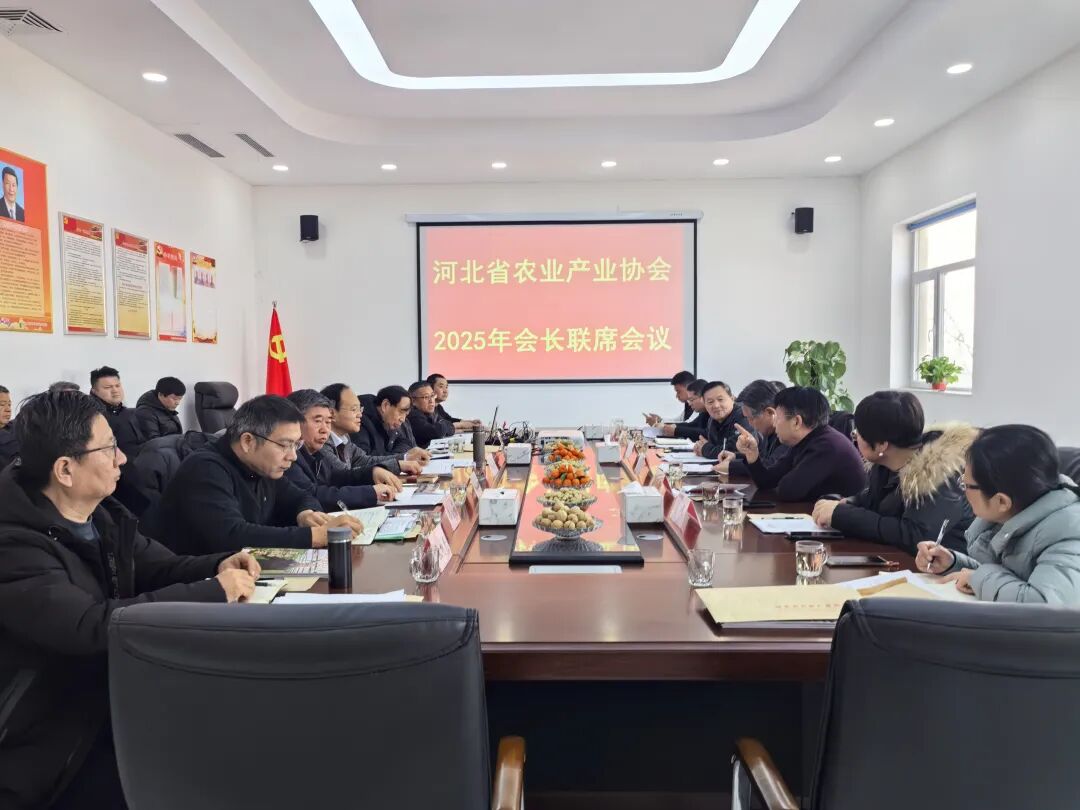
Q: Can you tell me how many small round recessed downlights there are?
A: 9